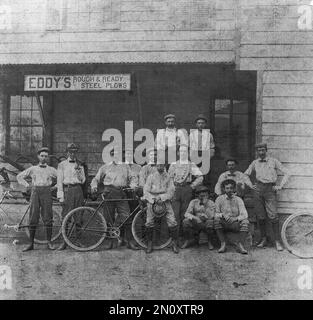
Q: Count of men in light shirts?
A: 13